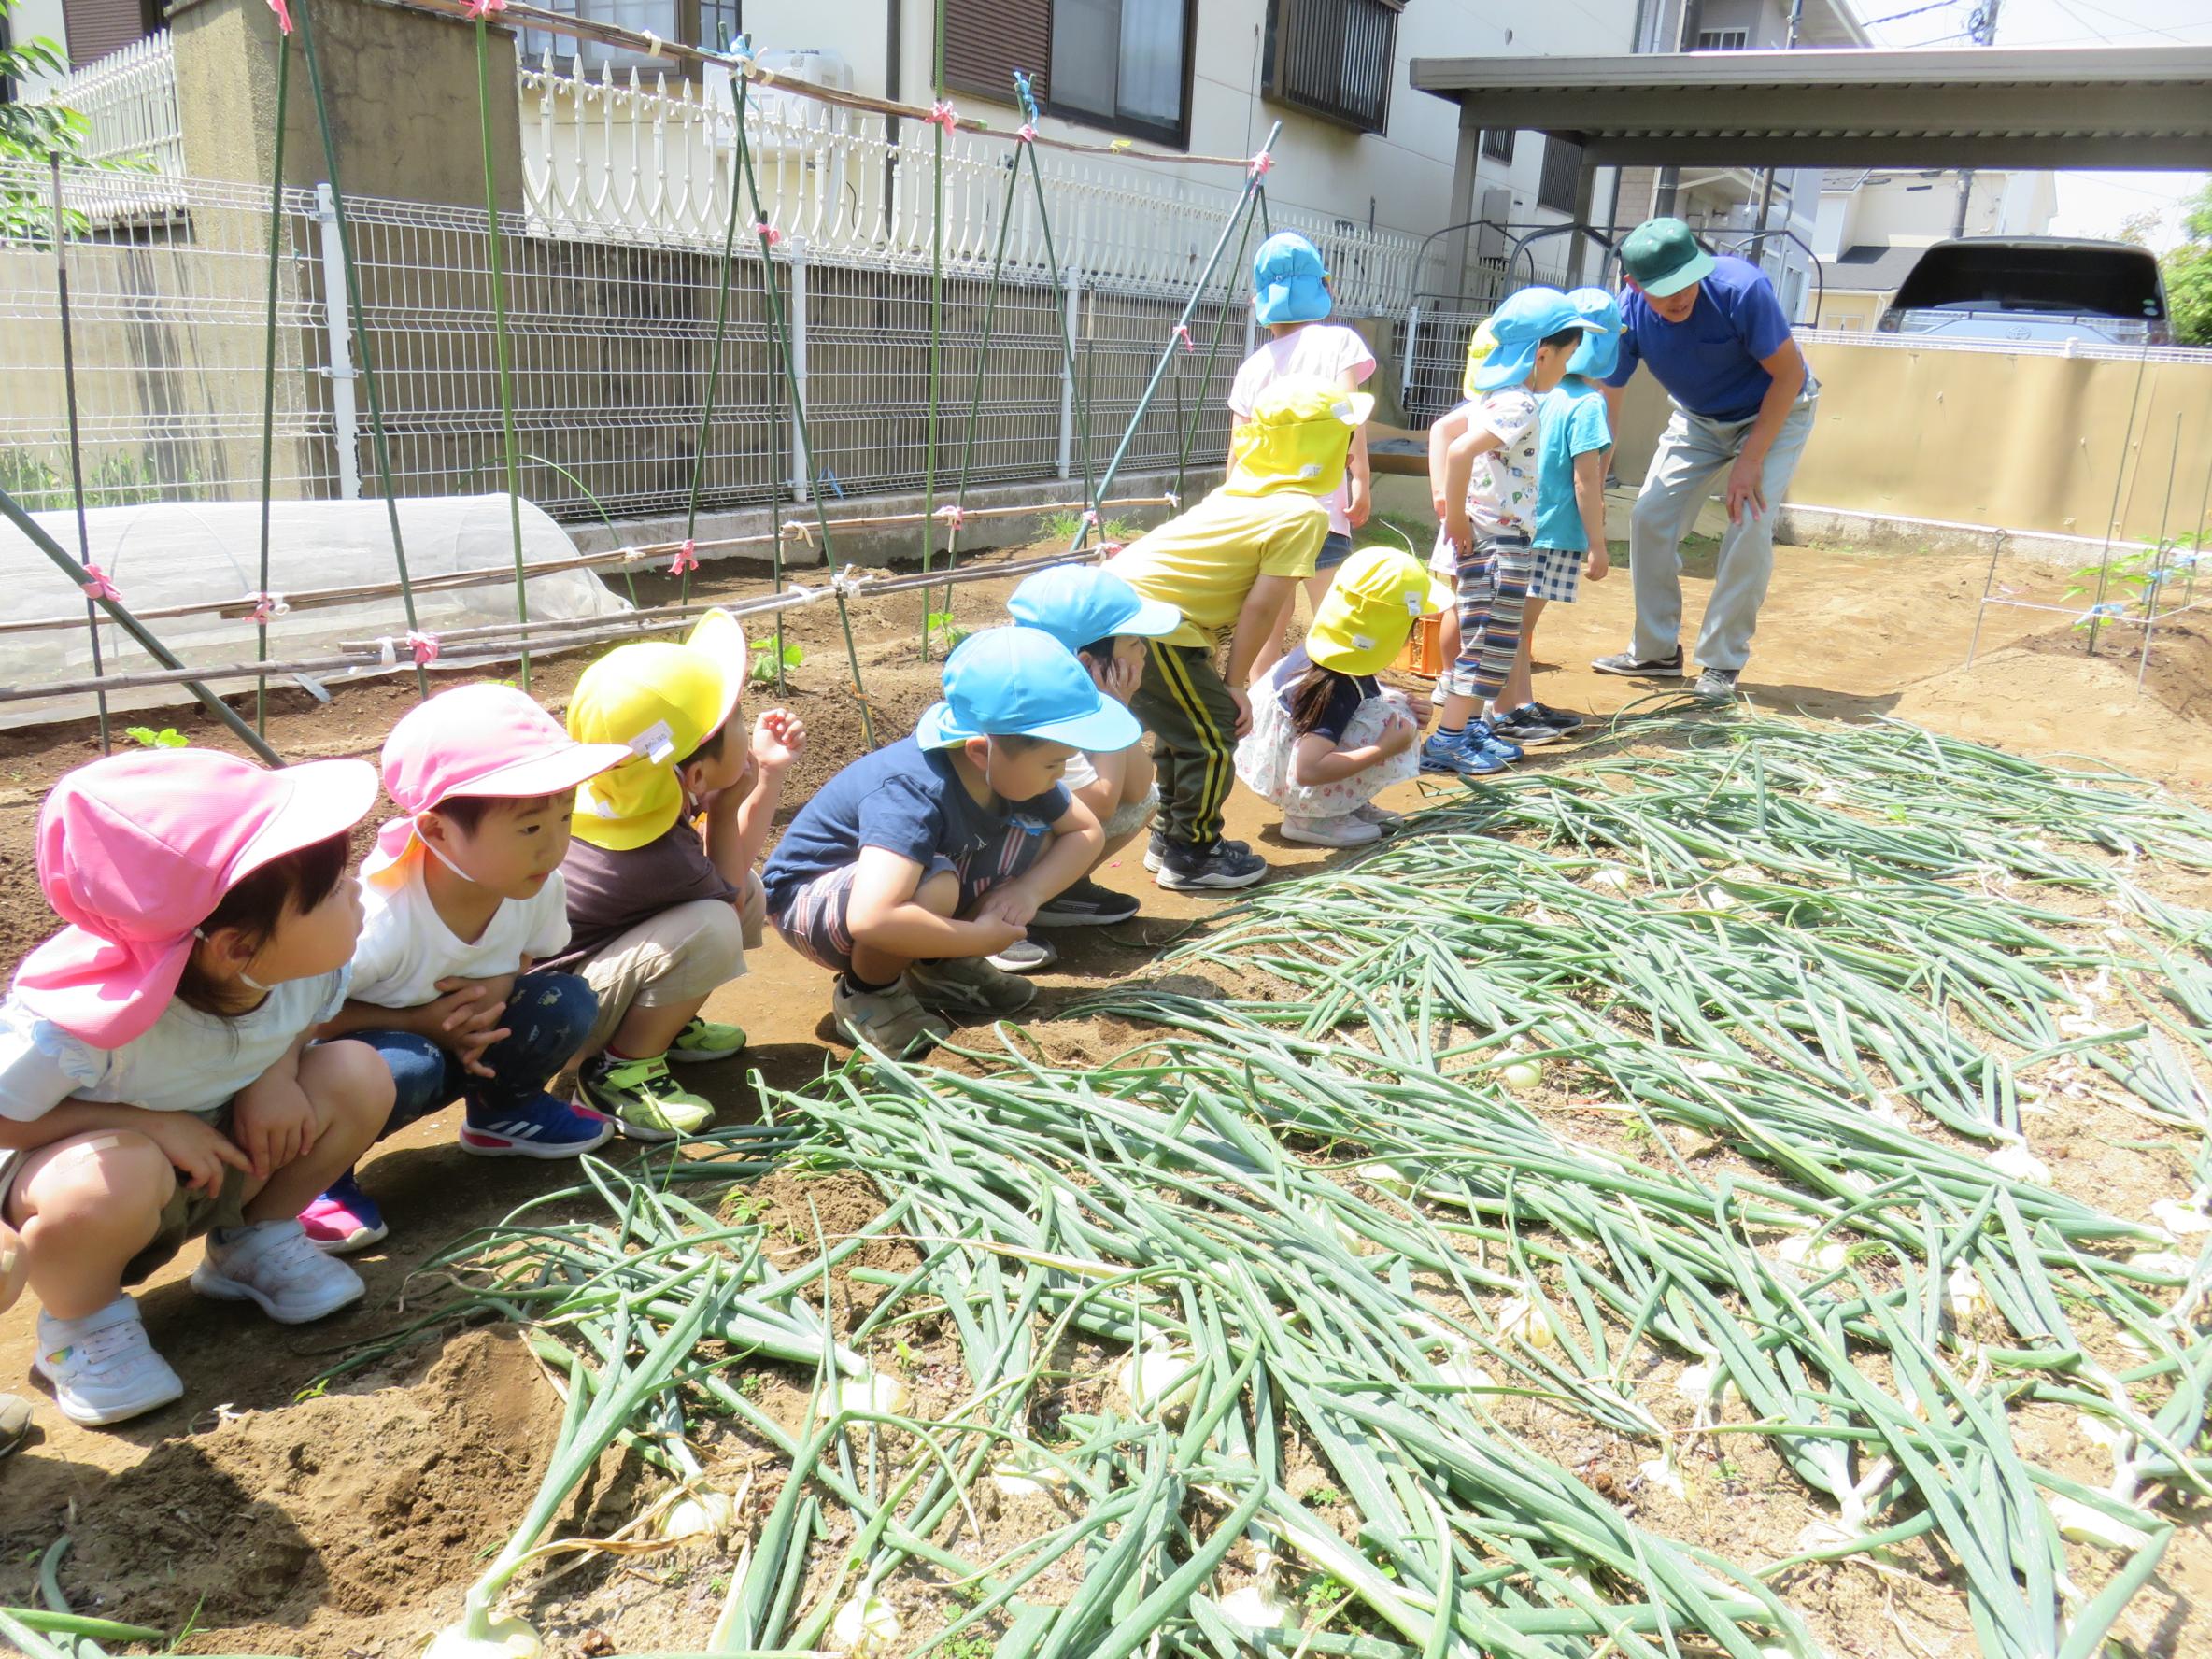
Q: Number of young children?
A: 11